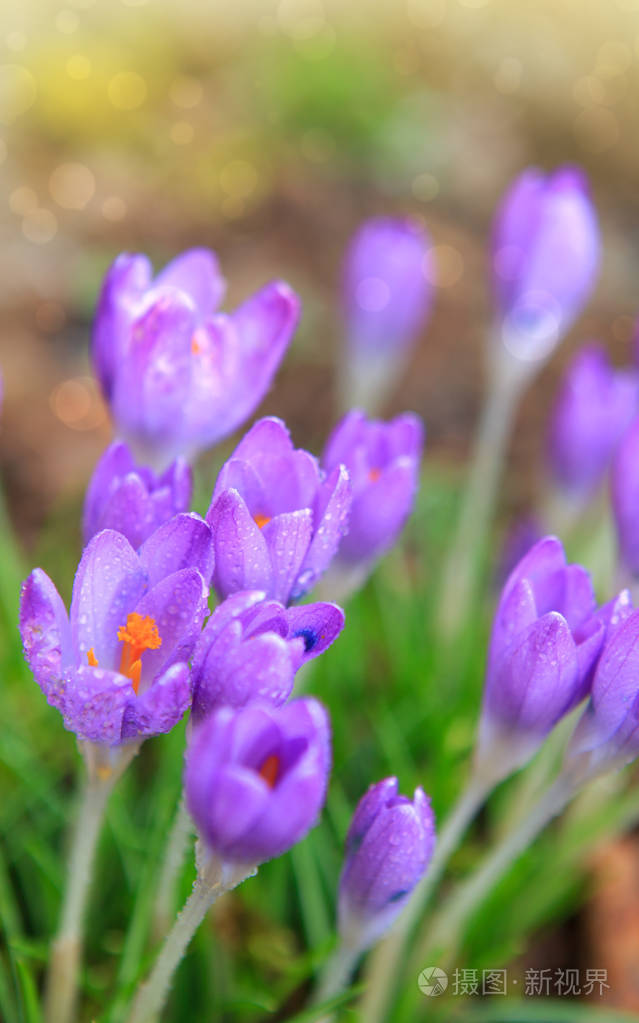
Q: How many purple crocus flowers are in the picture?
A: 14